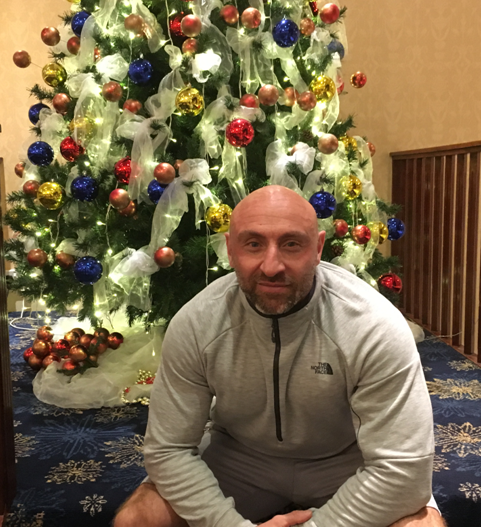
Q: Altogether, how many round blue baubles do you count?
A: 11